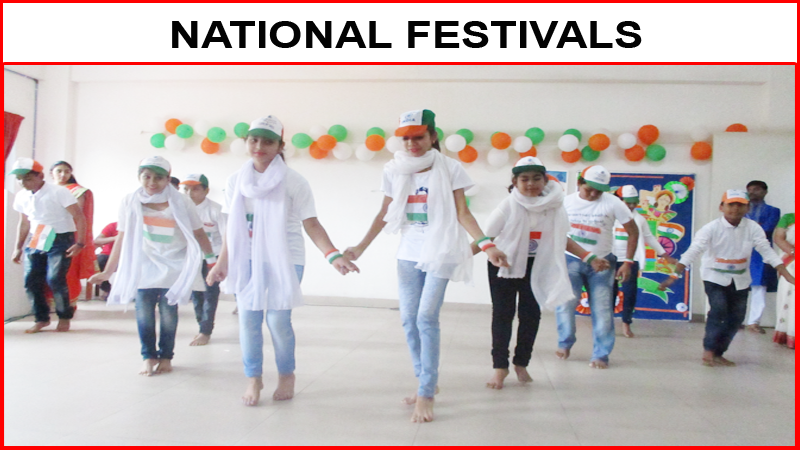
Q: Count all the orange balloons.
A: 14